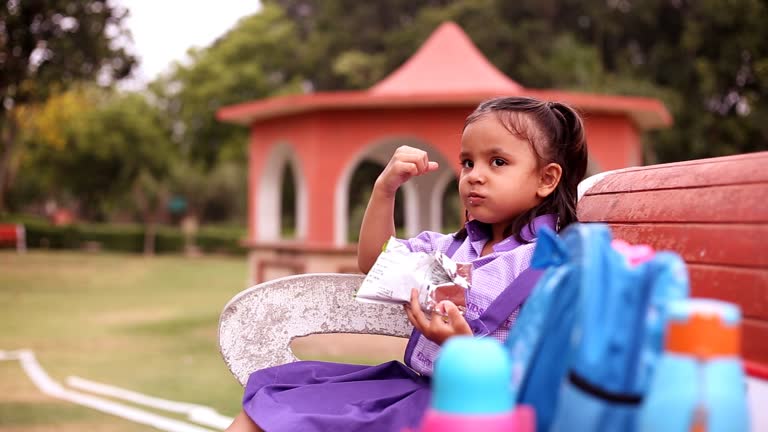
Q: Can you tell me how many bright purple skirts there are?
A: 1